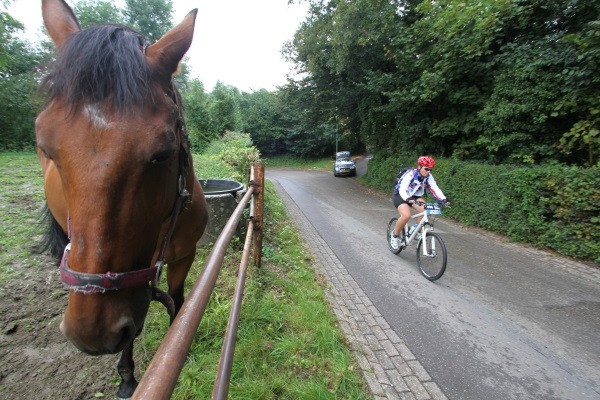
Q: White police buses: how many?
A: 0